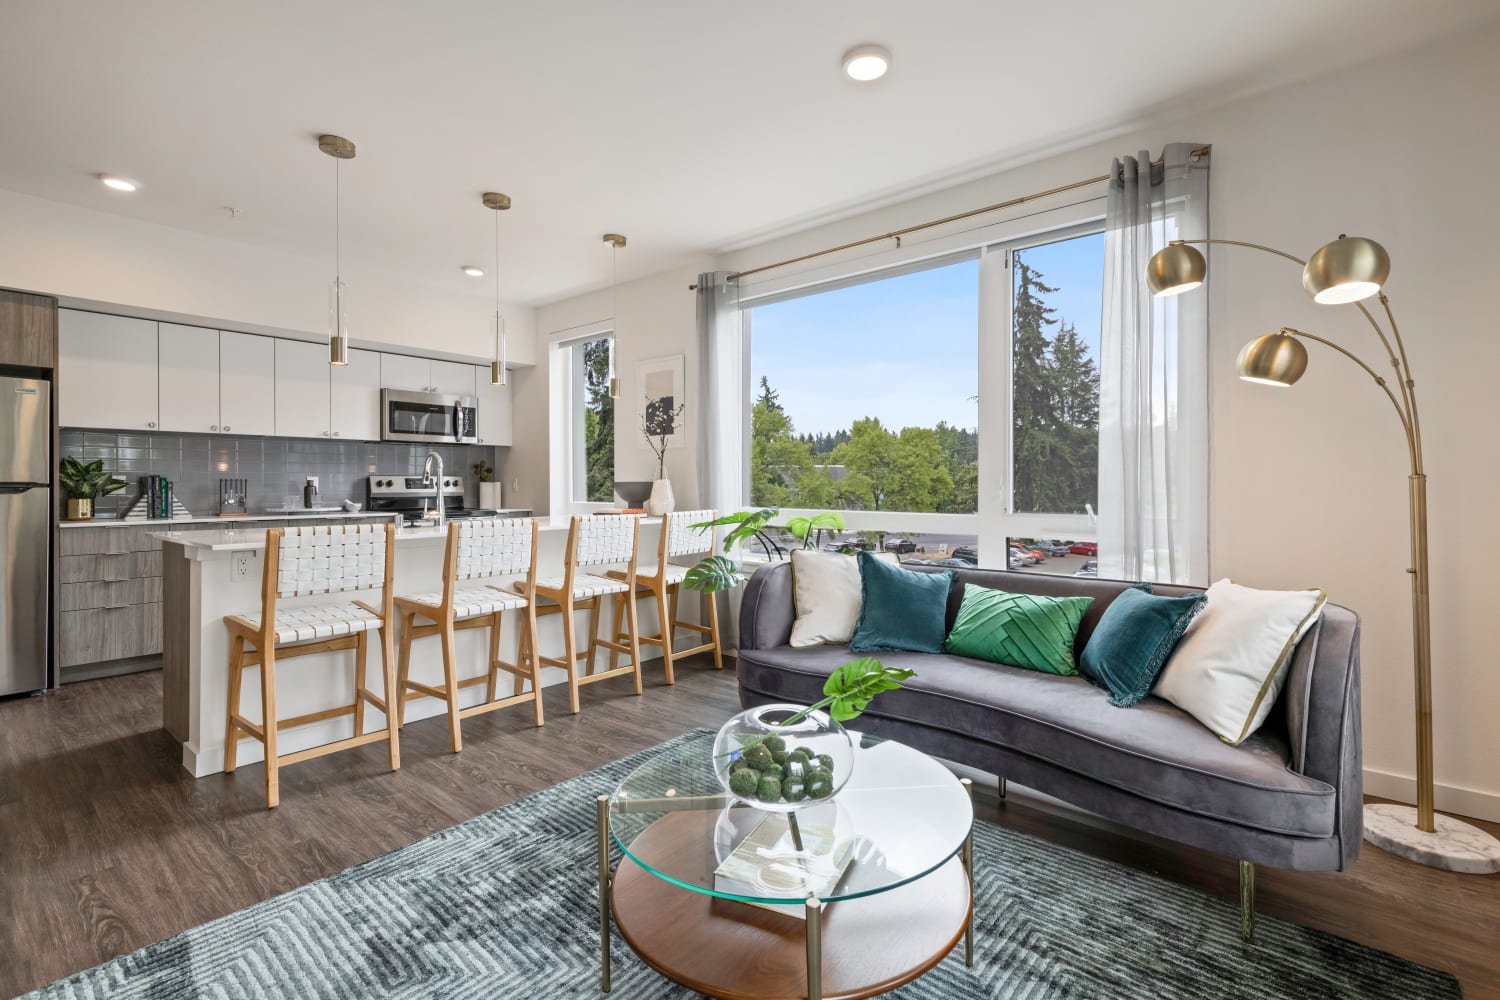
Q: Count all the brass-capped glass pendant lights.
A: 3